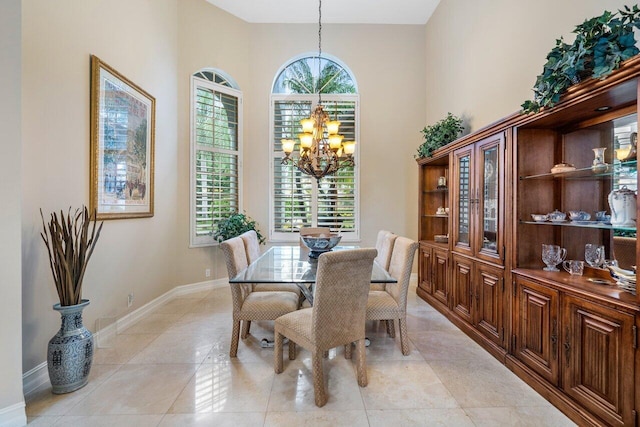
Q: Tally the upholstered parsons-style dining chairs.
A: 6